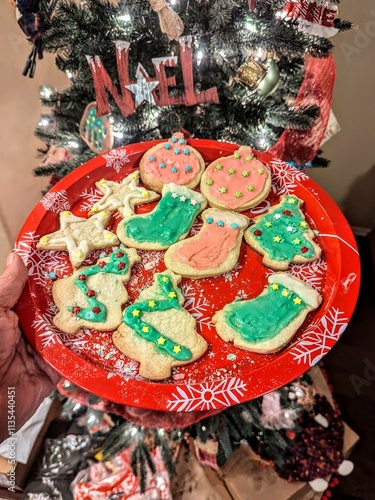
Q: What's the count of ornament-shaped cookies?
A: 2